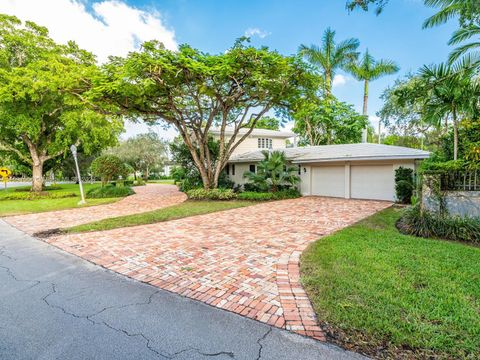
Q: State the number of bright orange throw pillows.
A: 0